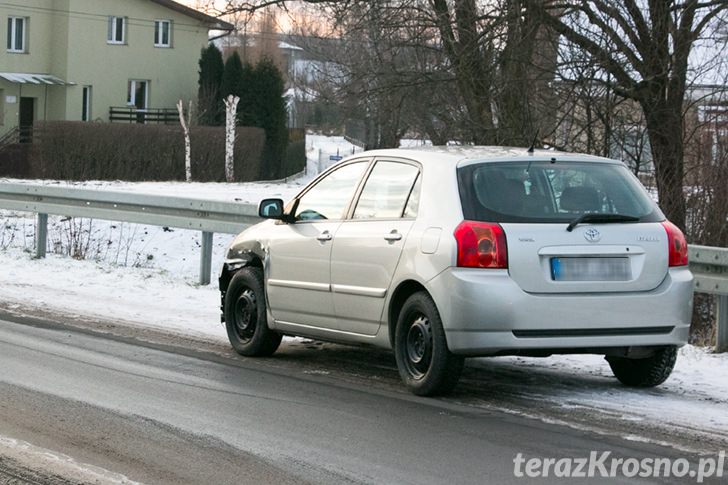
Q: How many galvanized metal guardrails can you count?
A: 1